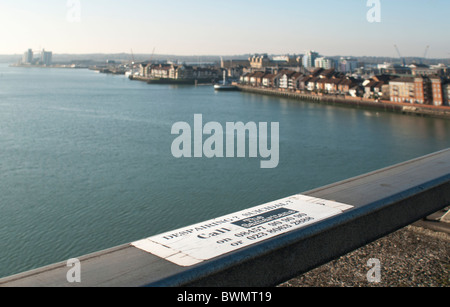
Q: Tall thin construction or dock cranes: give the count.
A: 4